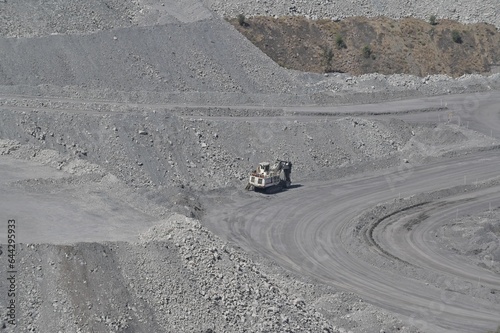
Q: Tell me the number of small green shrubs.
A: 6